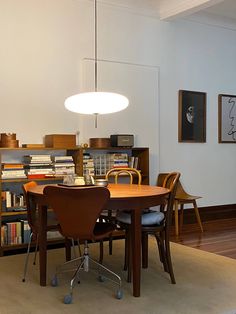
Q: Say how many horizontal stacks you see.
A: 5